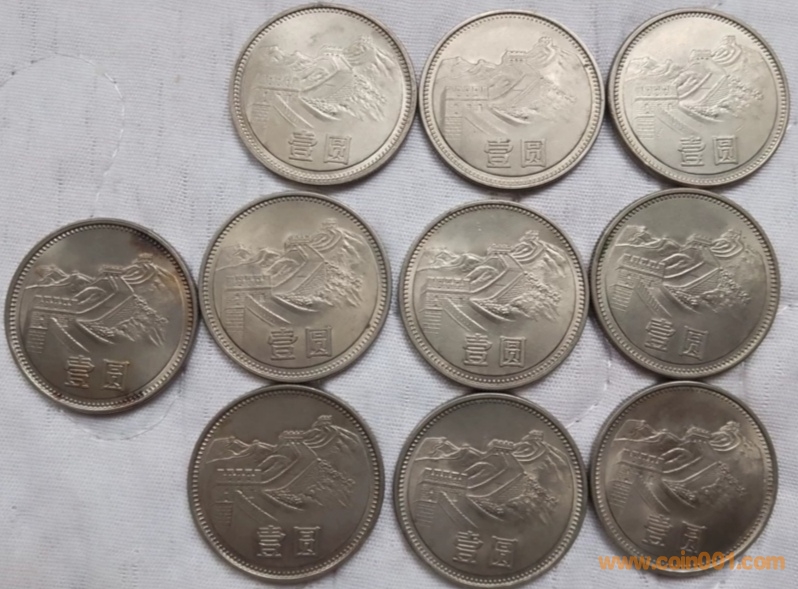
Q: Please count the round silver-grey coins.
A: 10